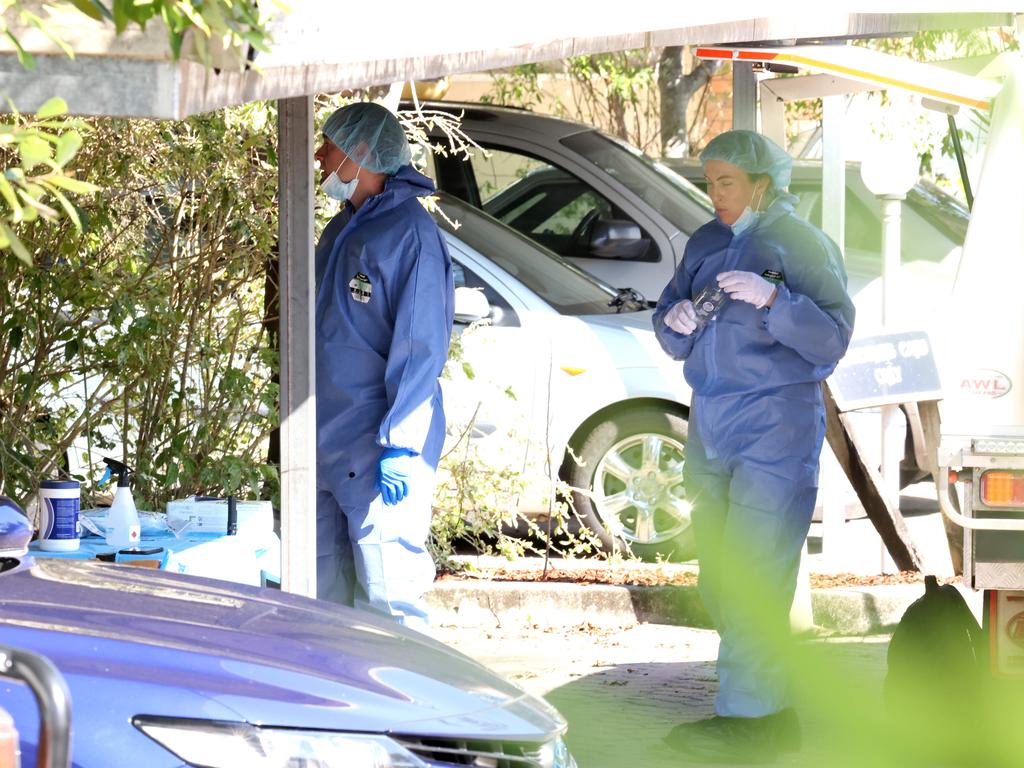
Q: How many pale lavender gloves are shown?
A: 2